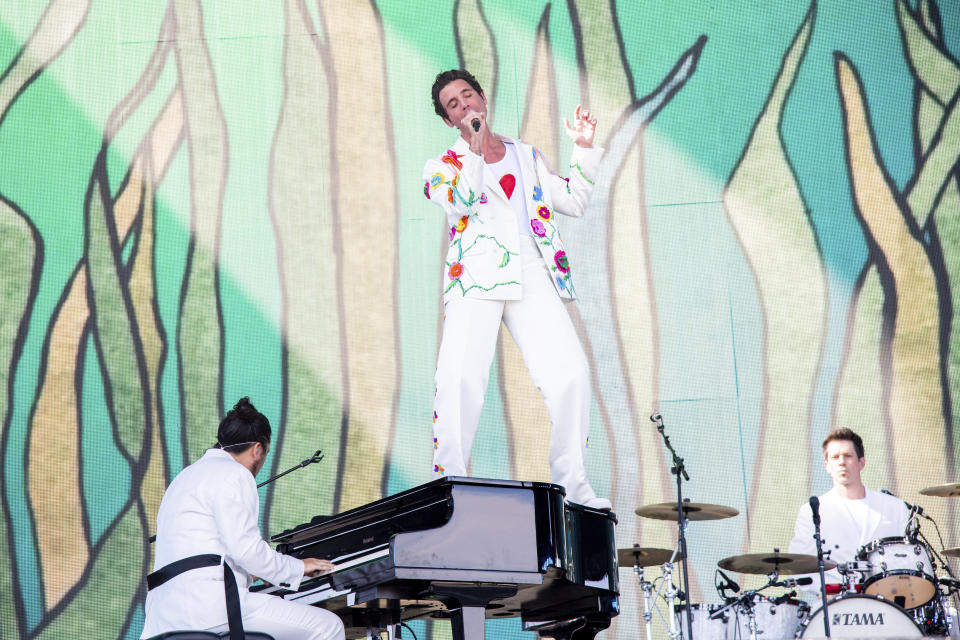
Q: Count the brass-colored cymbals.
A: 5